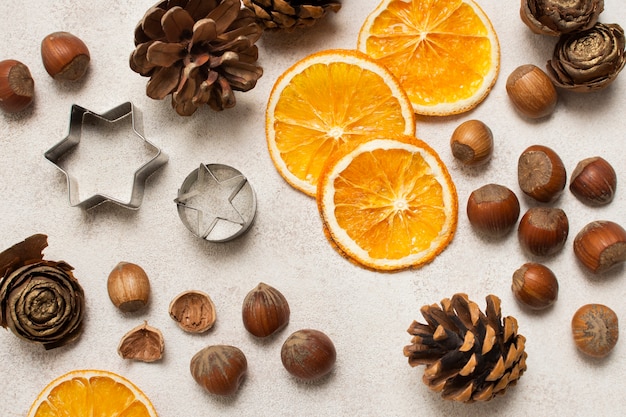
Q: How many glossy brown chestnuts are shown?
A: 15